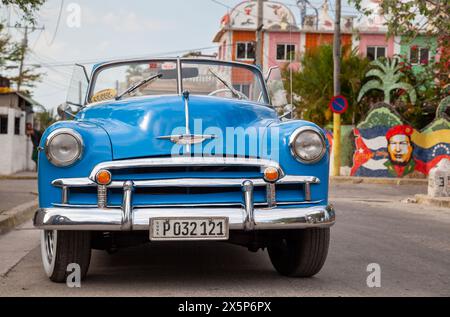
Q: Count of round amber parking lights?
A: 2